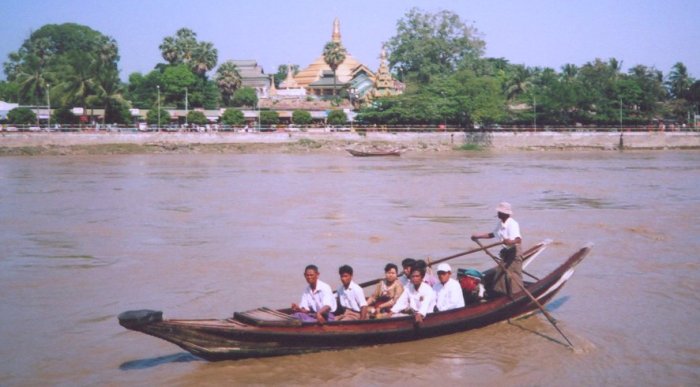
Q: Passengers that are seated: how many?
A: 7